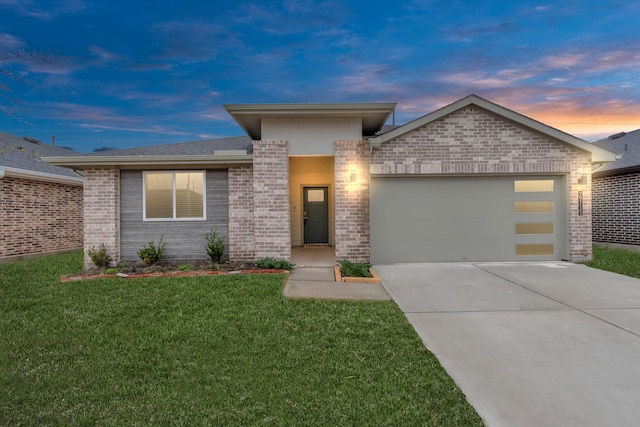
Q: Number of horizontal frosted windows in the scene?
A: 4